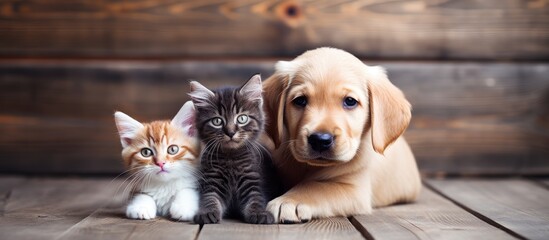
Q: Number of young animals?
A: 3